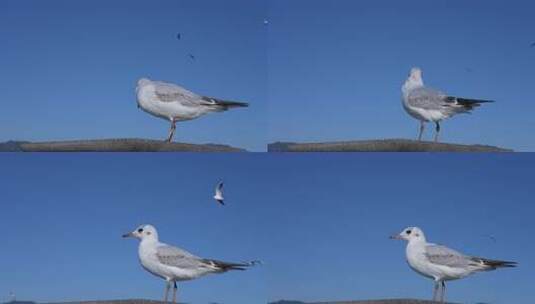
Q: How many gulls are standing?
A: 4